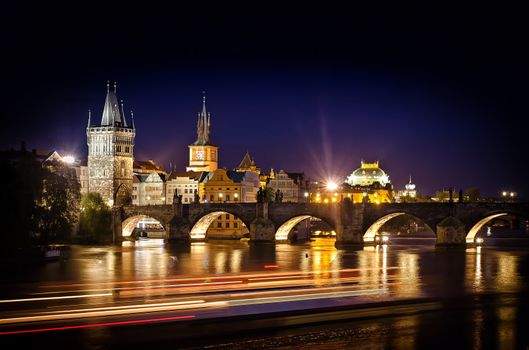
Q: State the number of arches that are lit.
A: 5